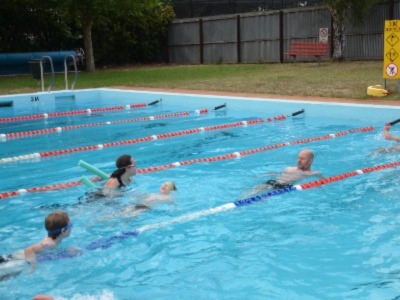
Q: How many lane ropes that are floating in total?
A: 5